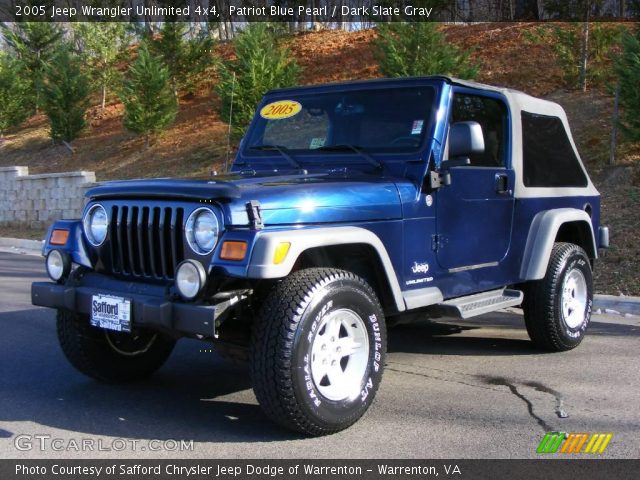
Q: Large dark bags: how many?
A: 0